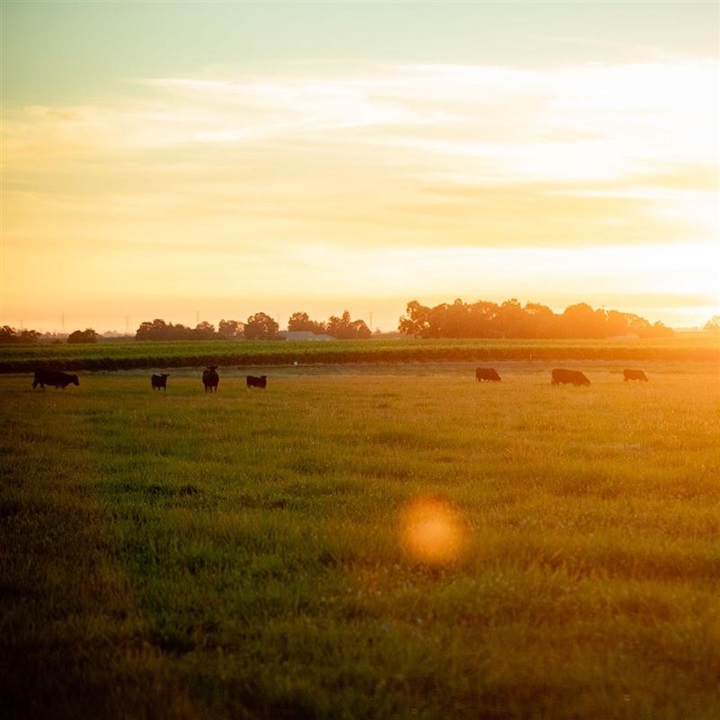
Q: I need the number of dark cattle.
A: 7